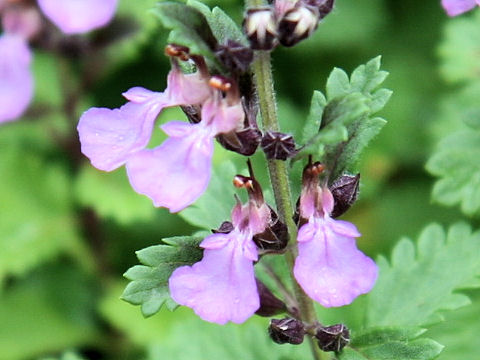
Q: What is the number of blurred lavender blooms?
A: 3